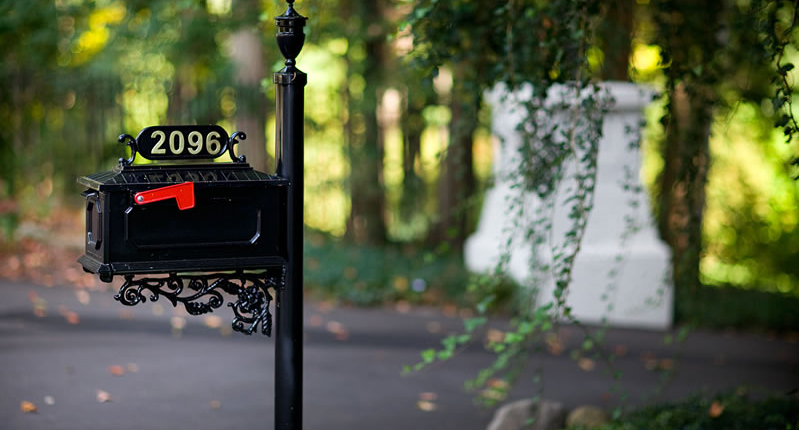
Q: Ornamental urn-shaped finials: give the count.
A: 1